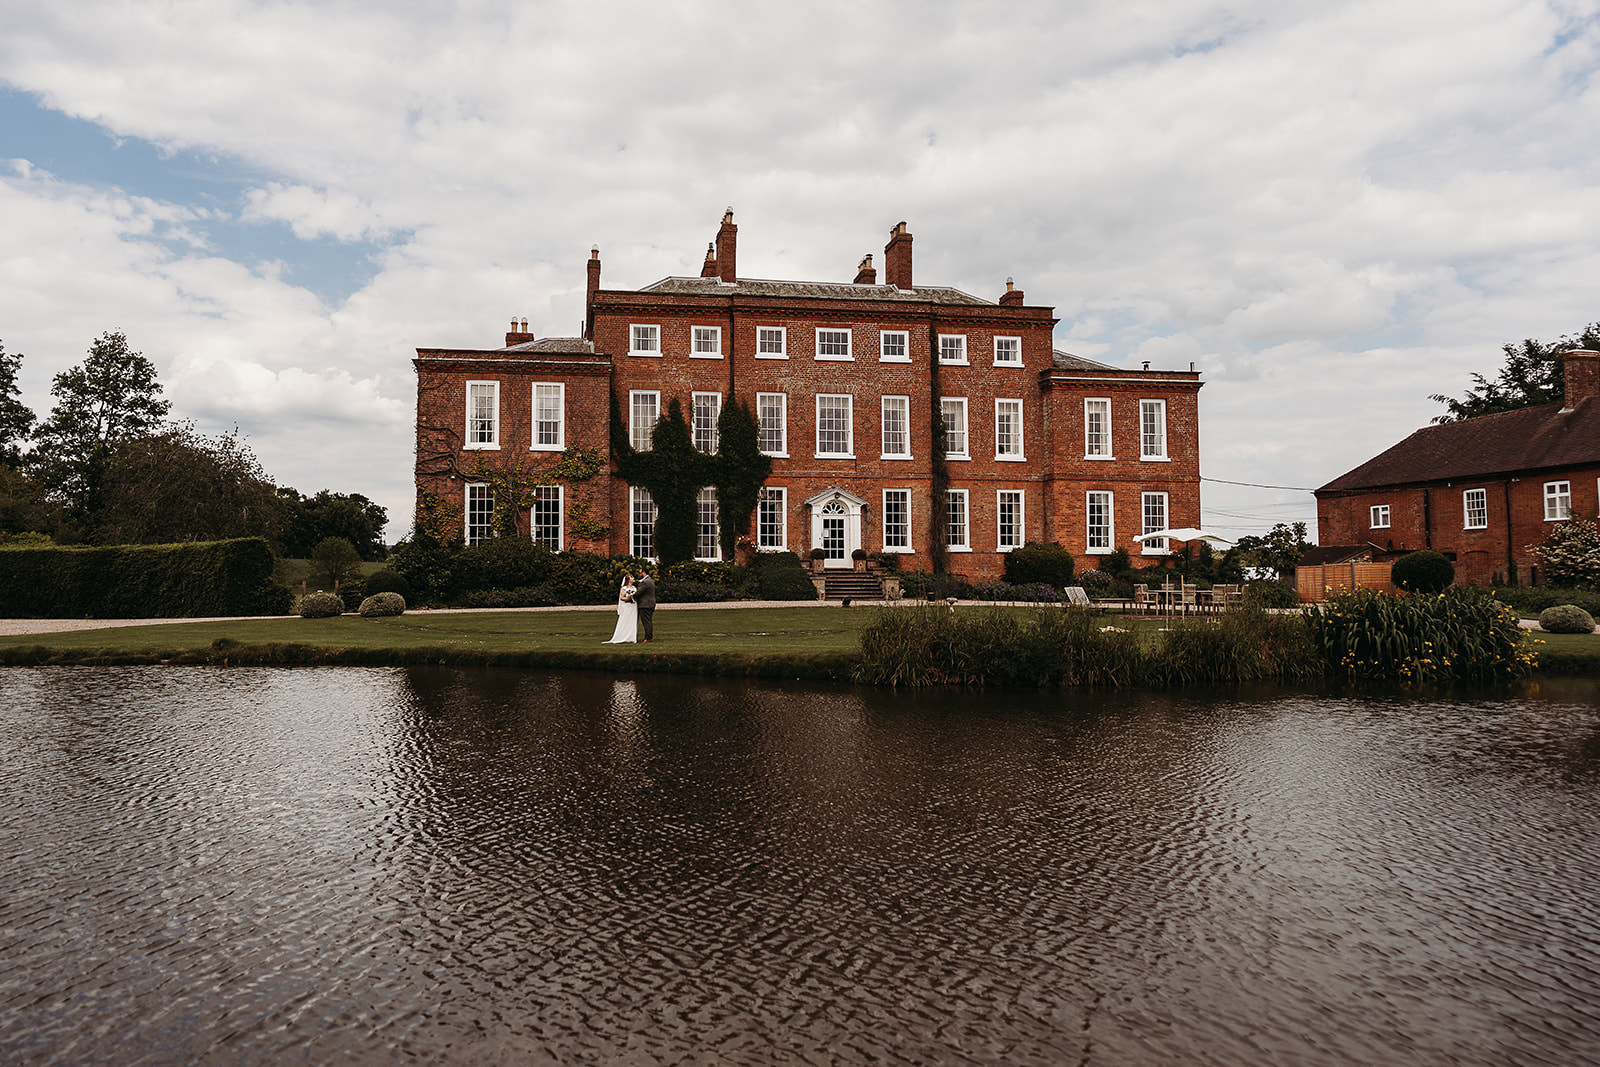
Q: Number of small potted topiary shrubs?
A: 2